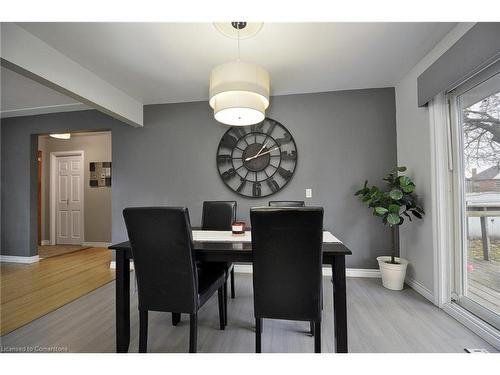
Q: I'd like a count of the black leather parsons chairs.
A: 4